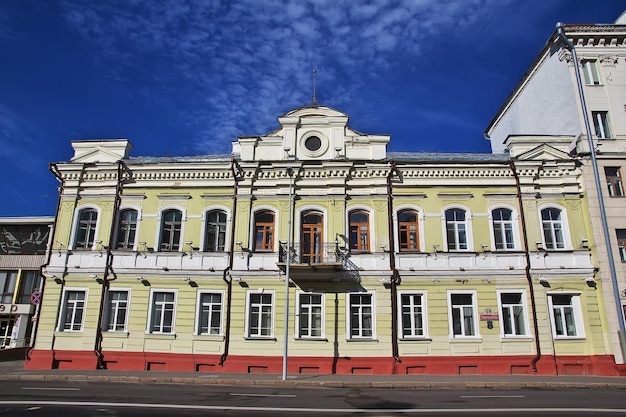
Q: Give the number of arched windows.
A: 11